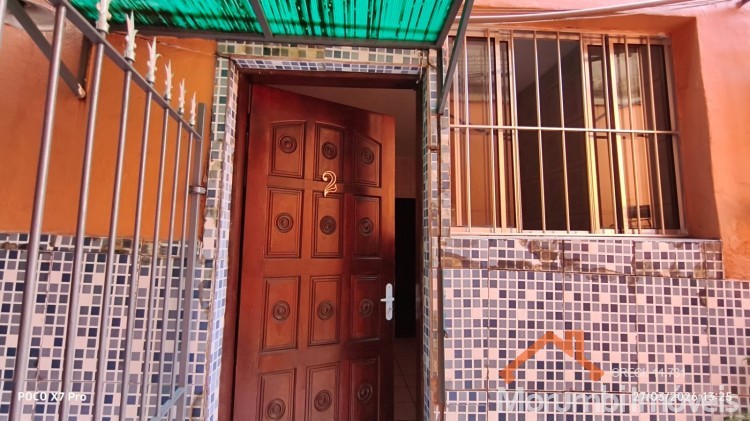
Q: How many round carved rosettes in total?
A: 12